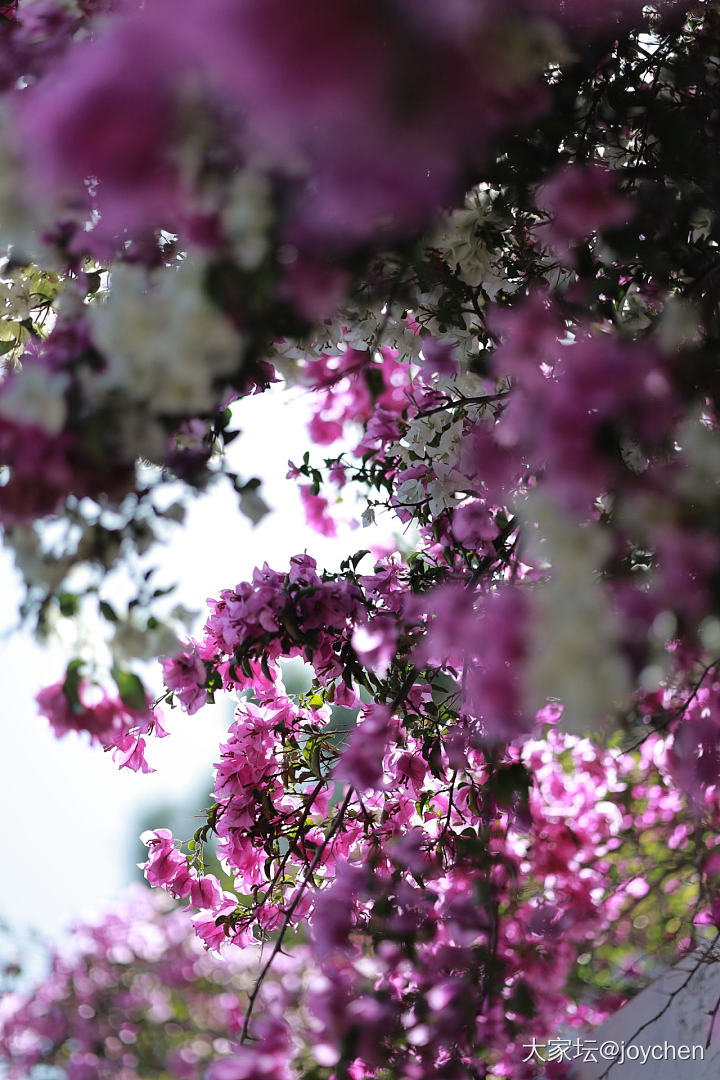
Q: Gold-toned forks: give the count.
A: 0